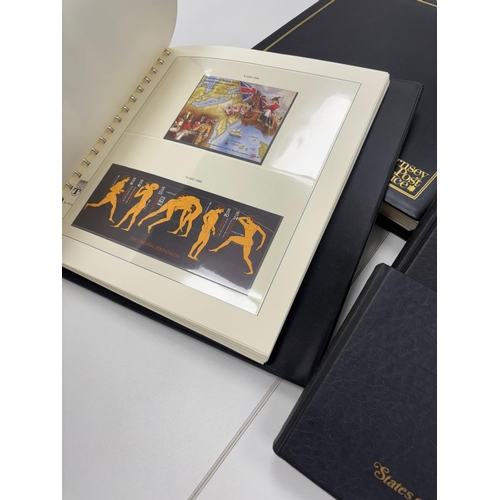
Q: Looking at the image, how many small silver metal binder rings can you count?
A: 14